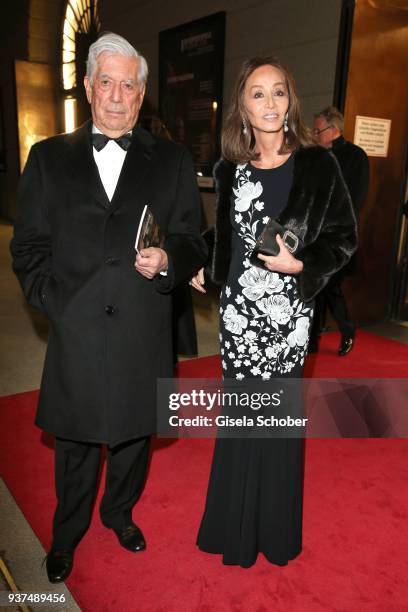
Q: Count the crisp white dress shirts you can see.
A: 1